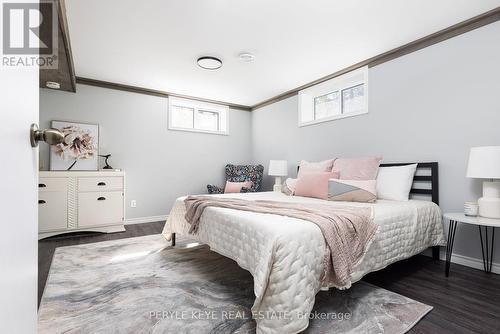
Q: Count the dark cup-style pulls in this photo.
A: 4